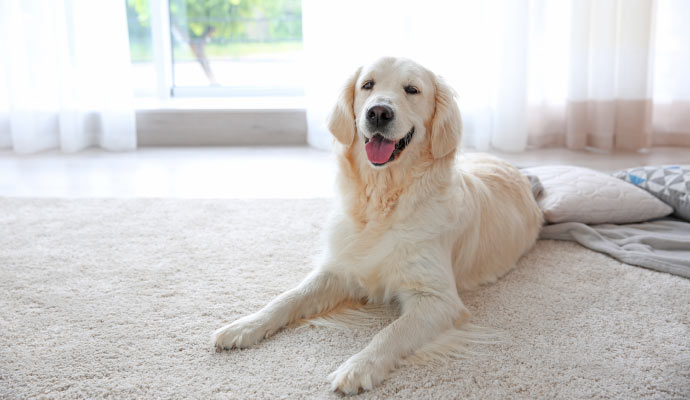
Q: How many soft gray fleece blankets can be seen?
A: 1